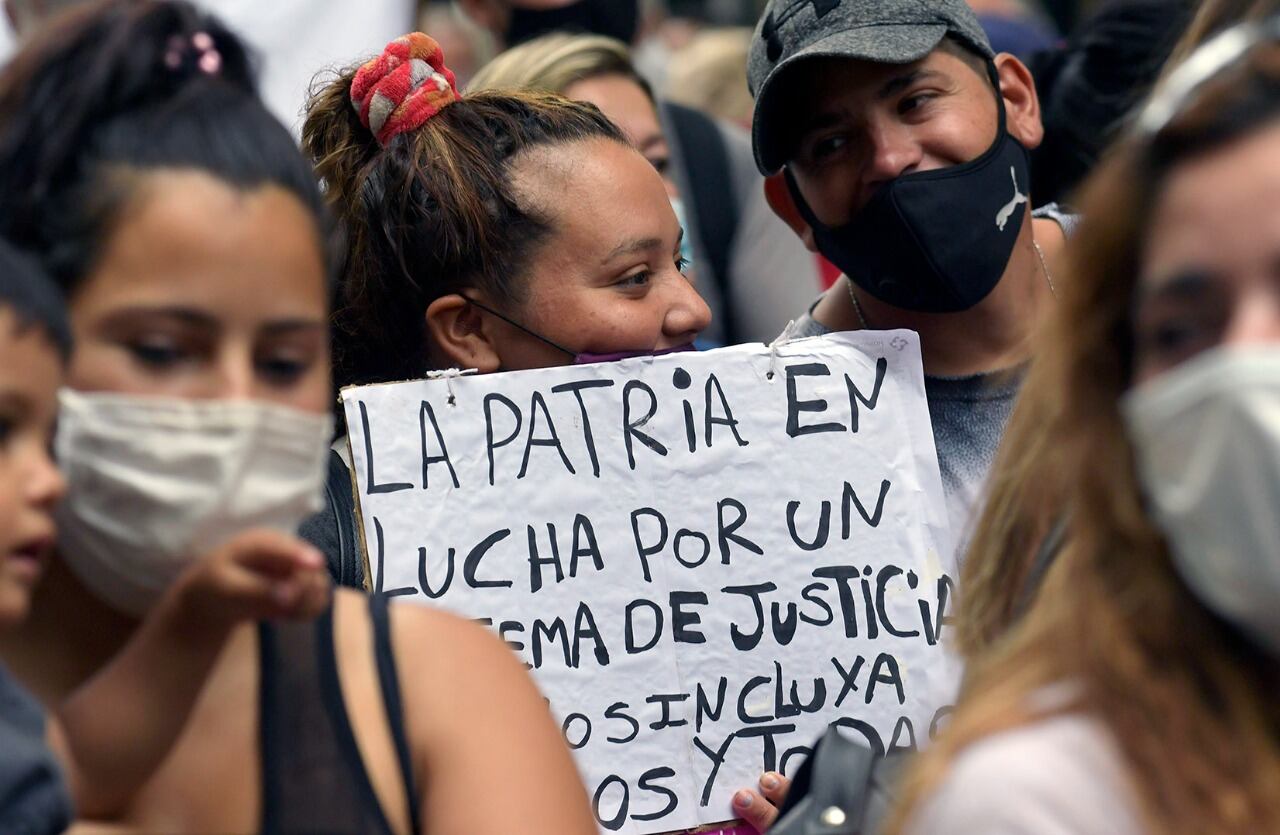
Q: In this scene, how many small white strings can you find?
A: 2